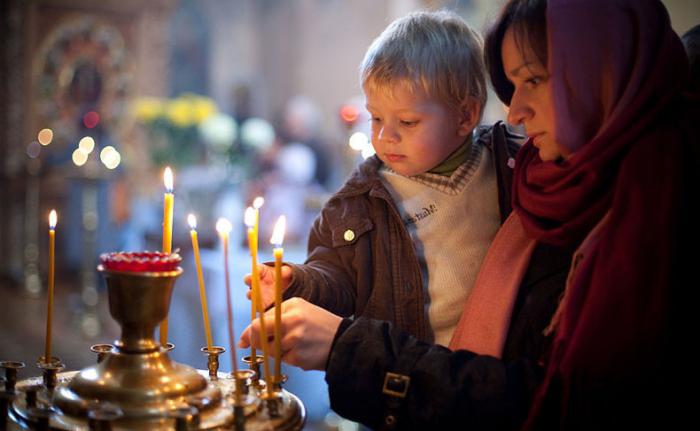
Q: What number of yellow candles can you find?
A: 6